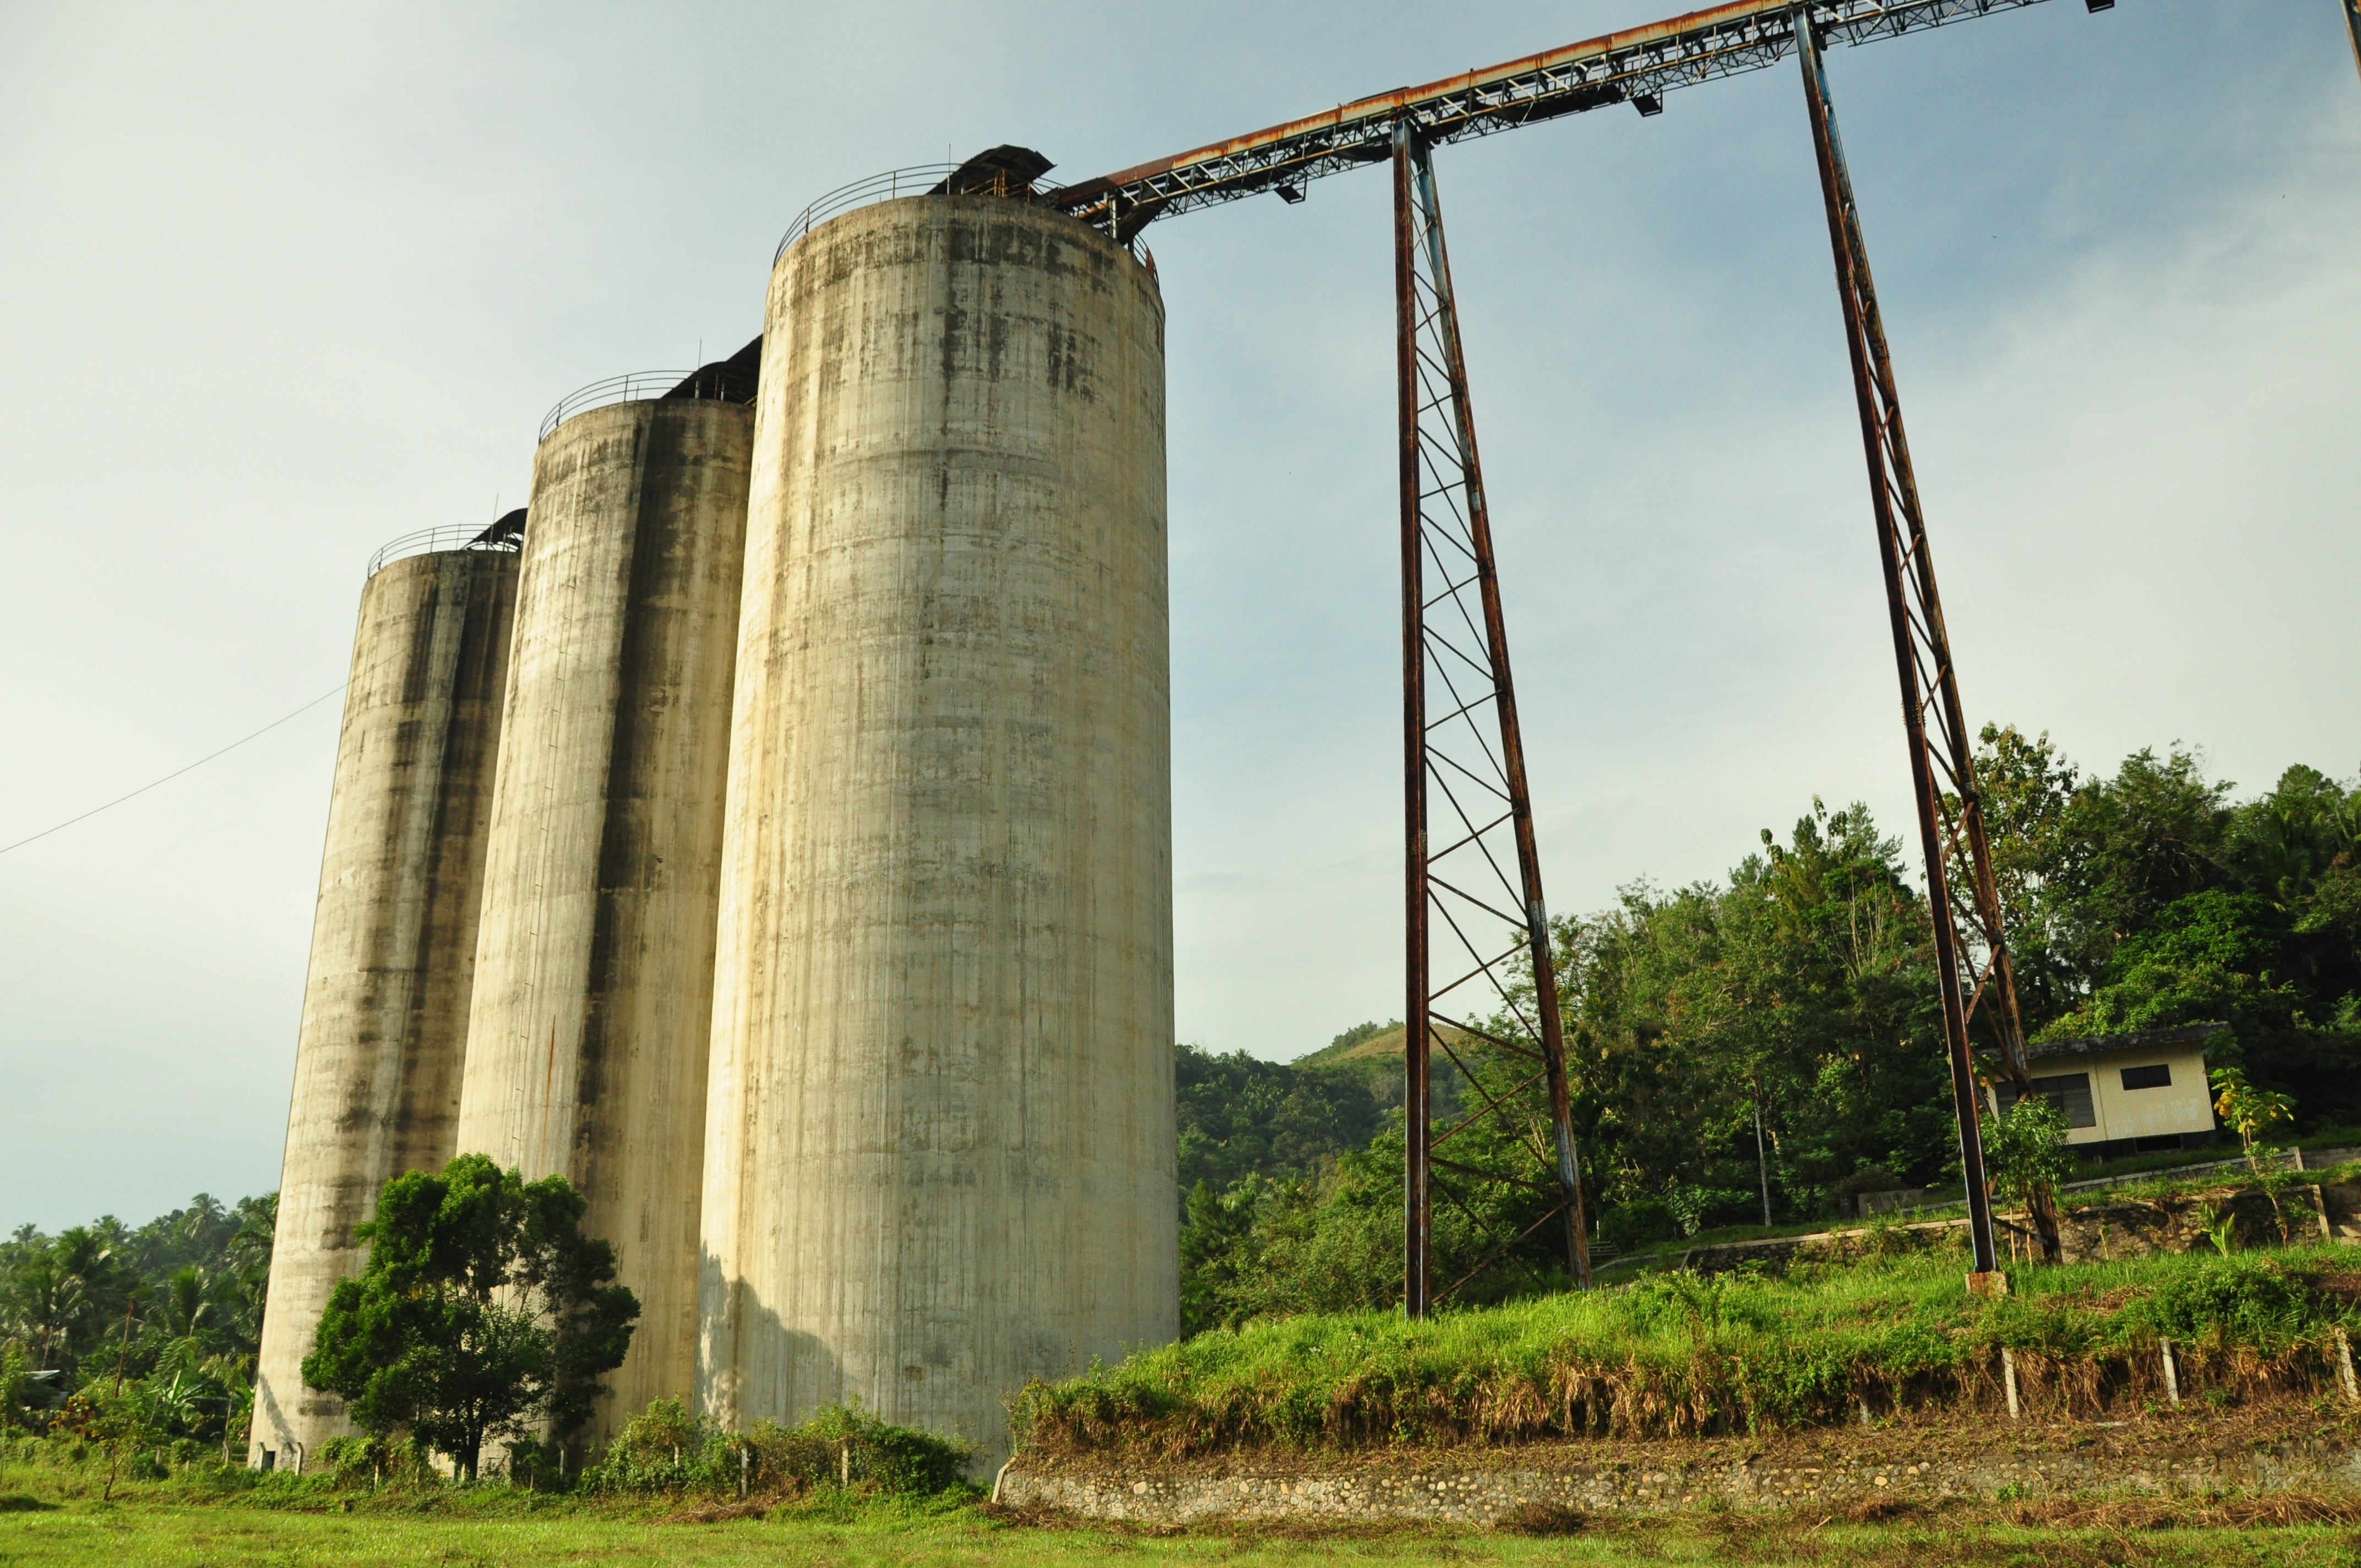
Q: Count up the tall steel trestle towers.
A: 2